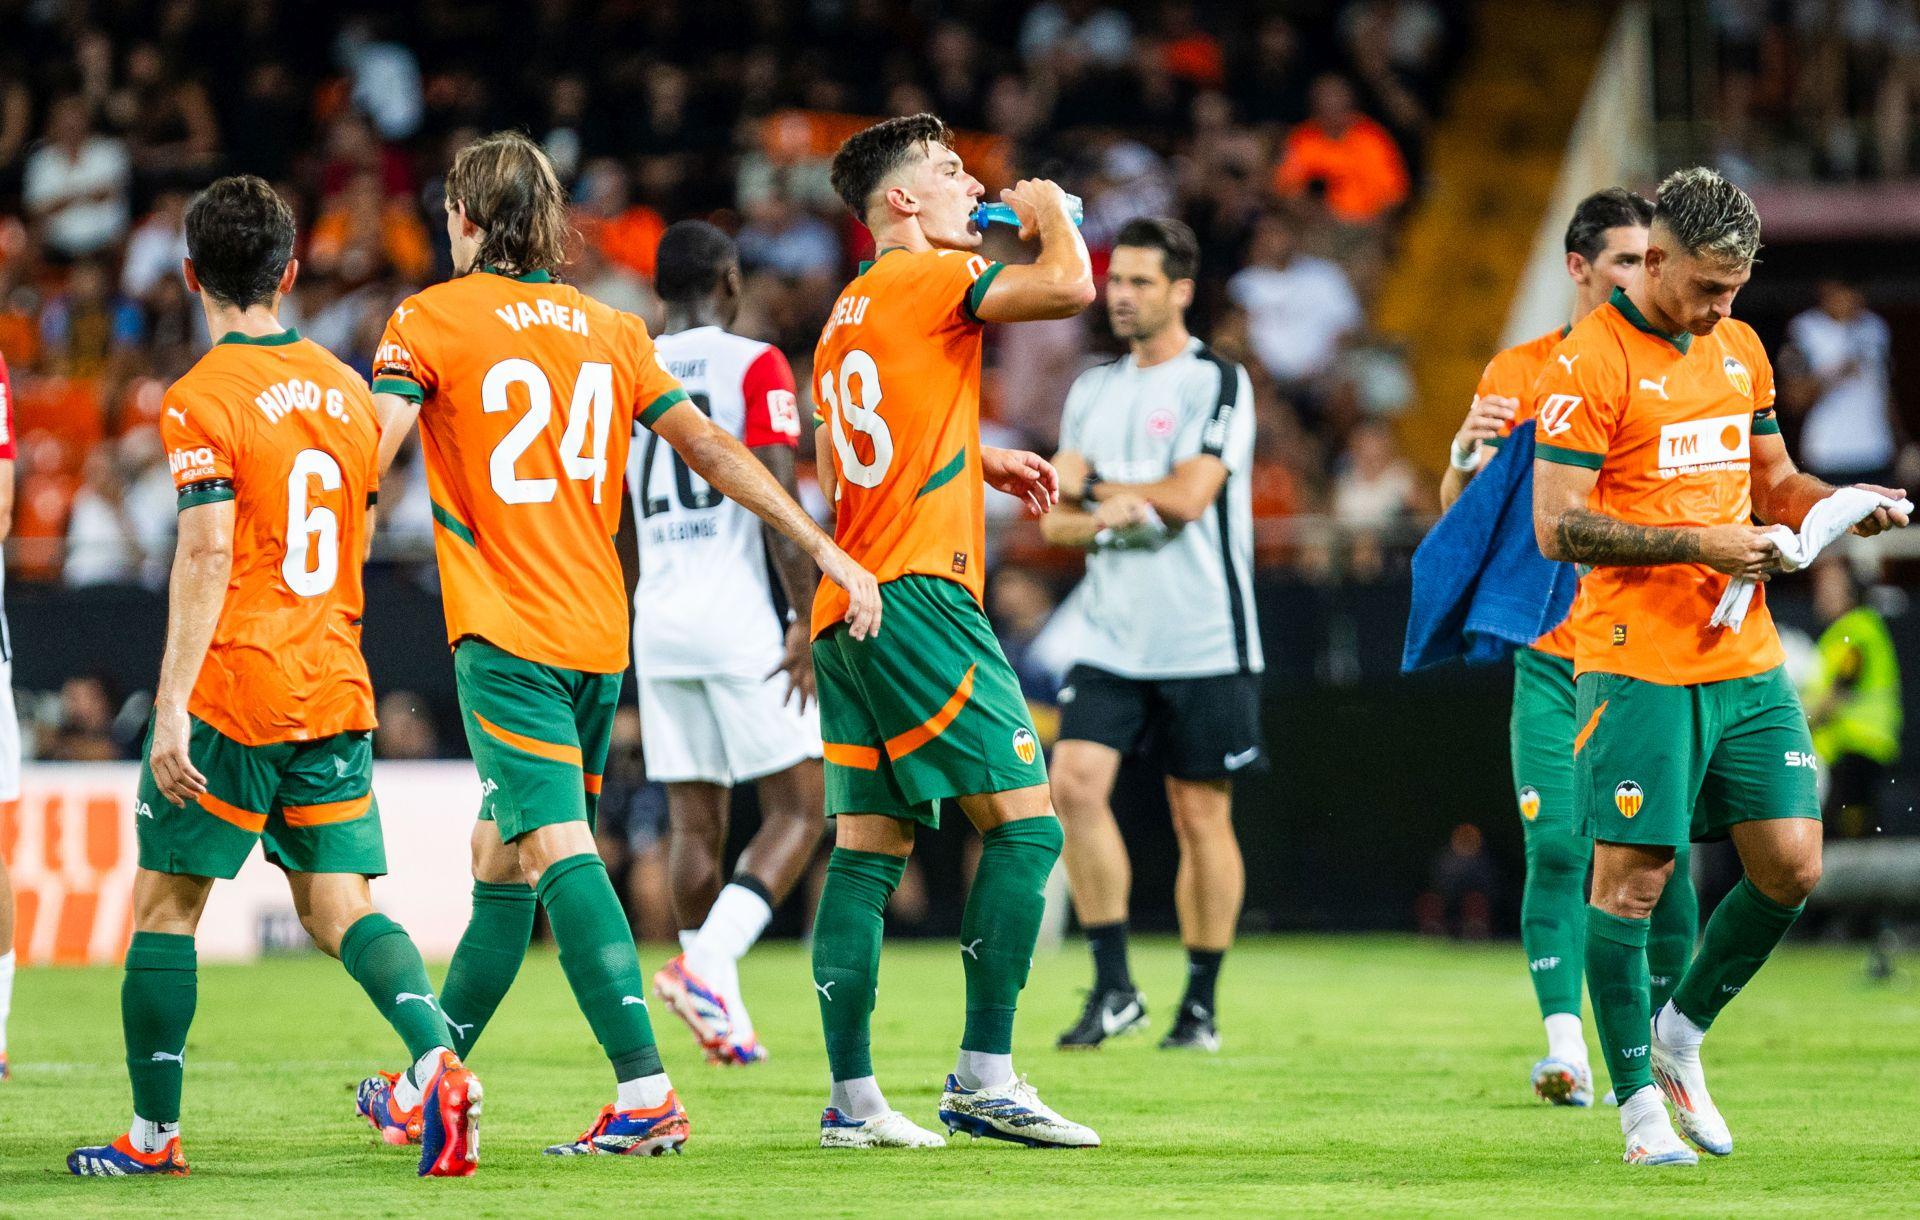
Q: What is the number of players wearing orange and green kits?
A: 5